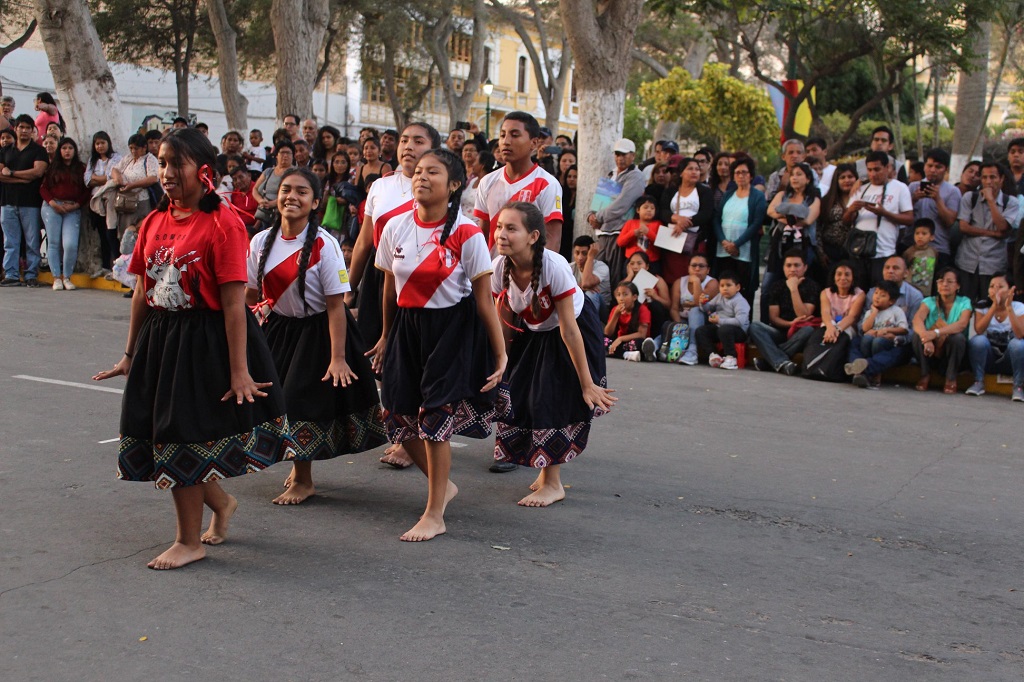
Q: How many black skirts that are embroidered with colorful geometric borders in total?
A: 4